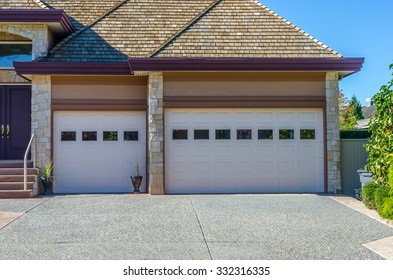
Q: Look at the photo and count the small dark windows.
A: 11